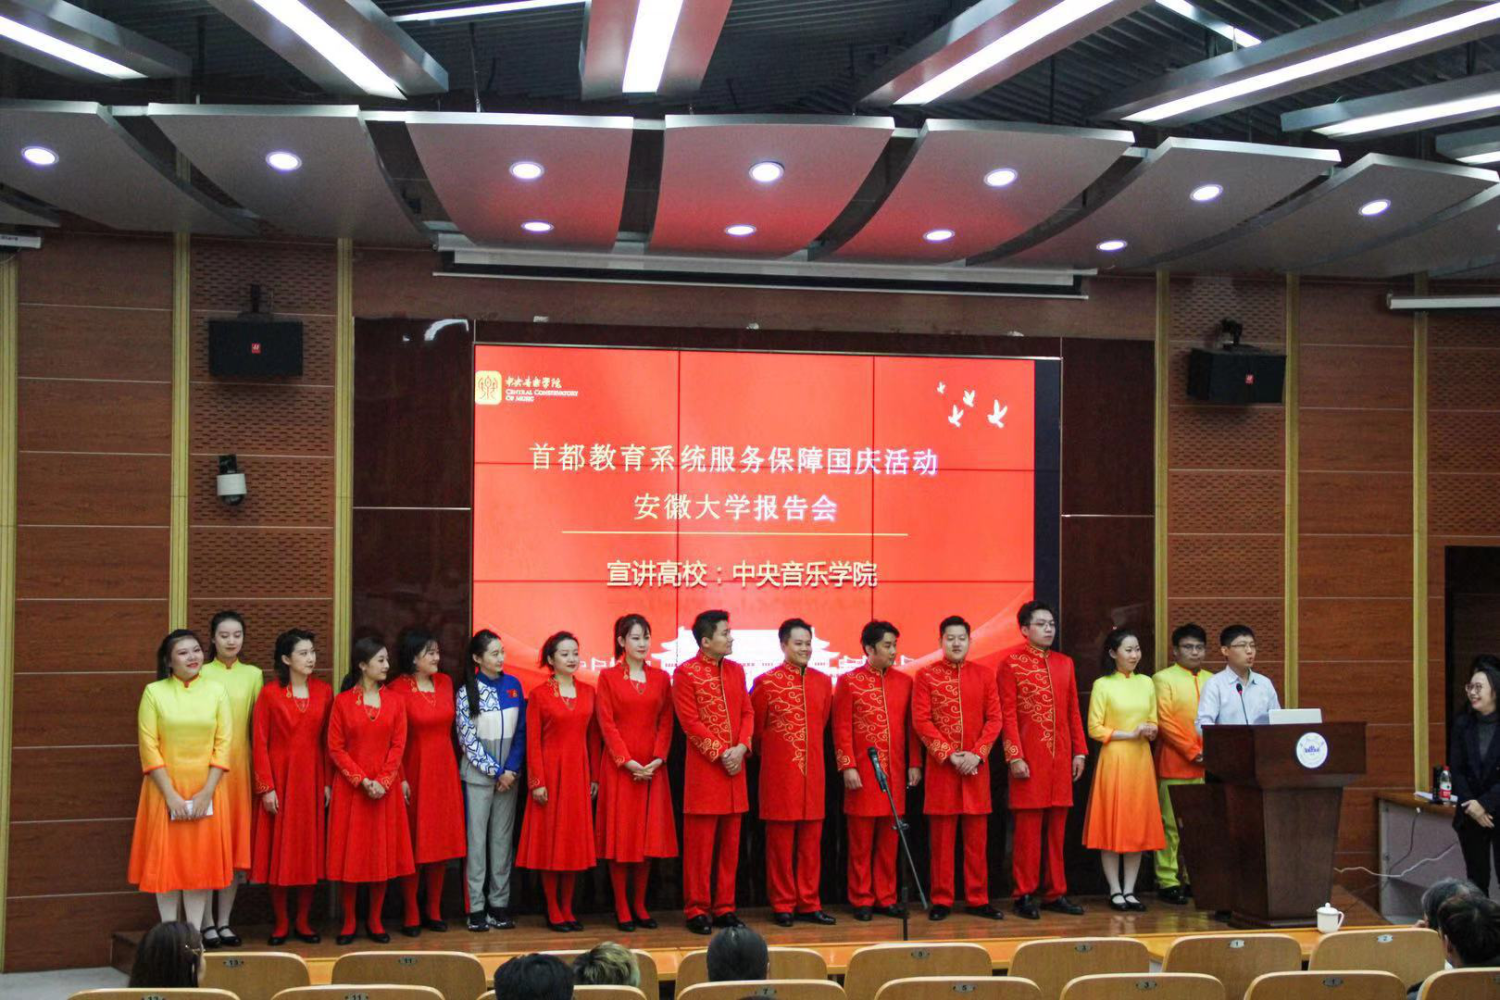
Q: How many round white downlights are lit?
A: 11